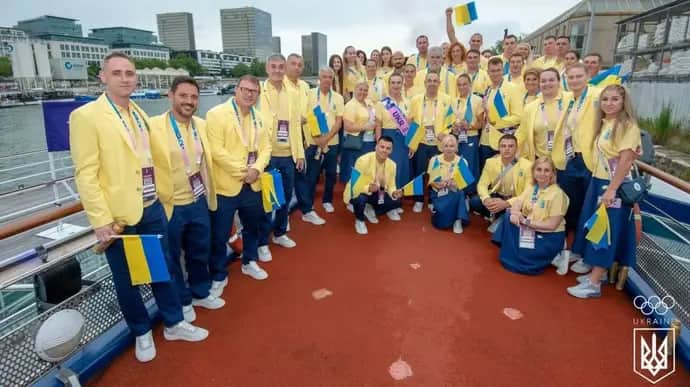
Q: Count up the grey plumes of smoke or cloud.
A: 0